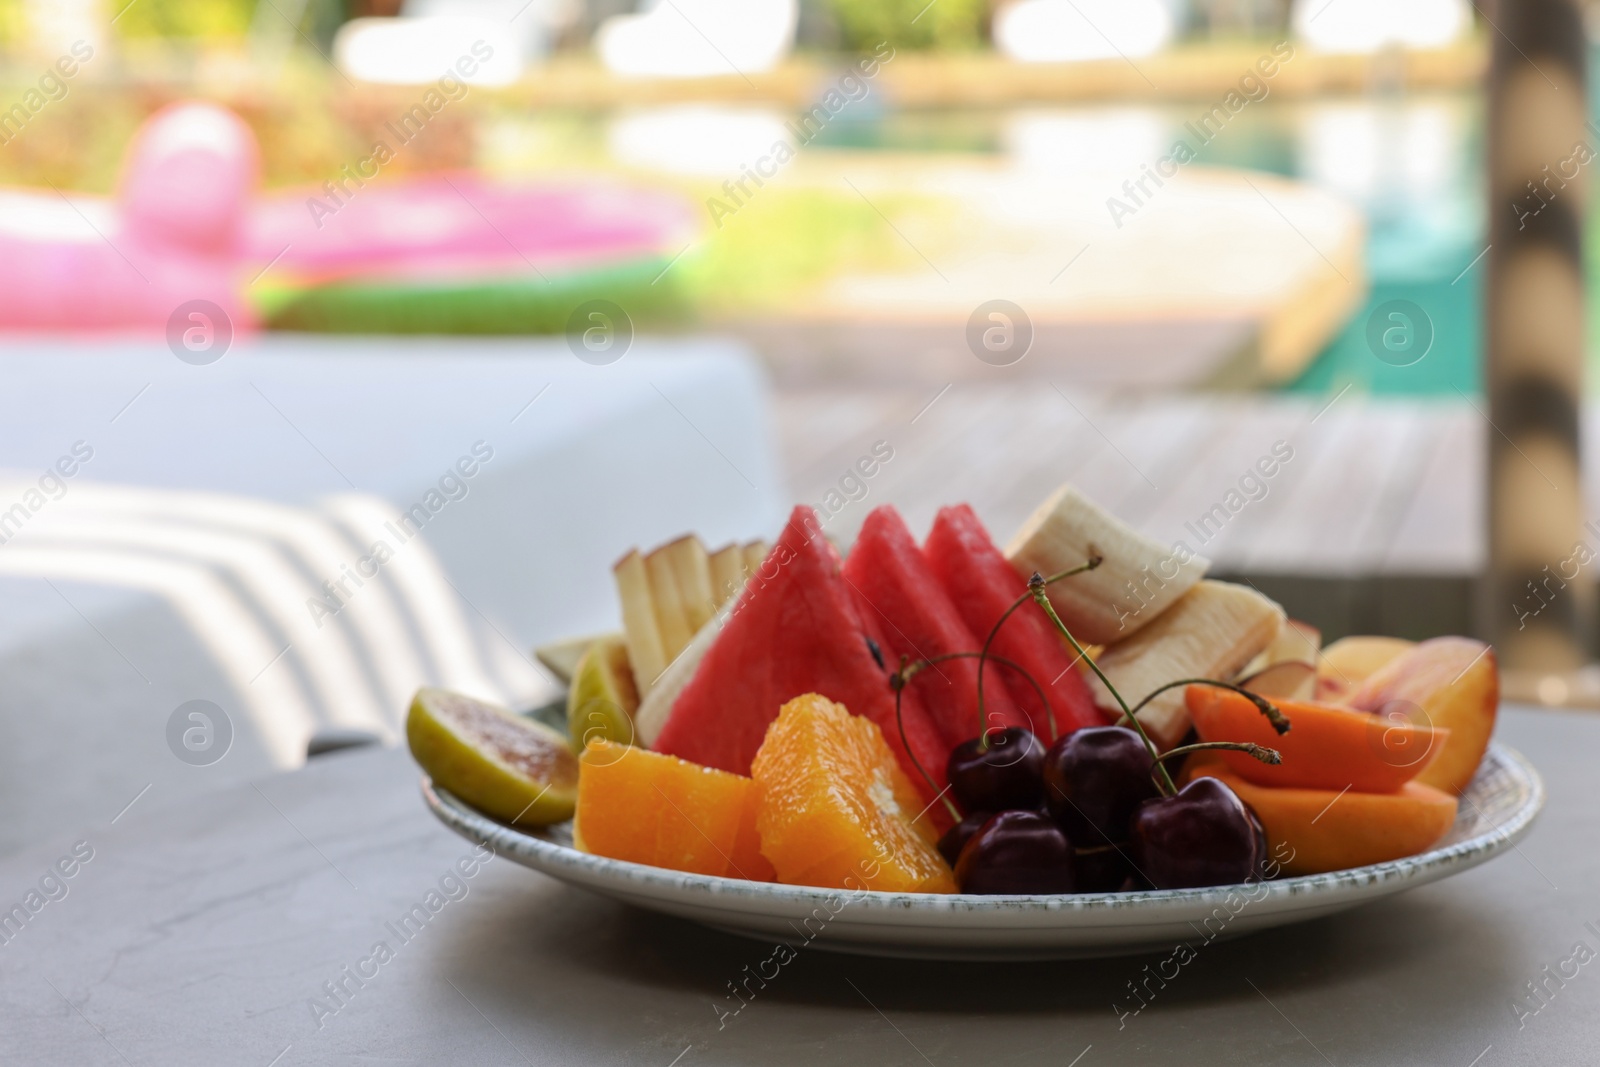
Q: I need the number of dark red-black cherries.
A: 6